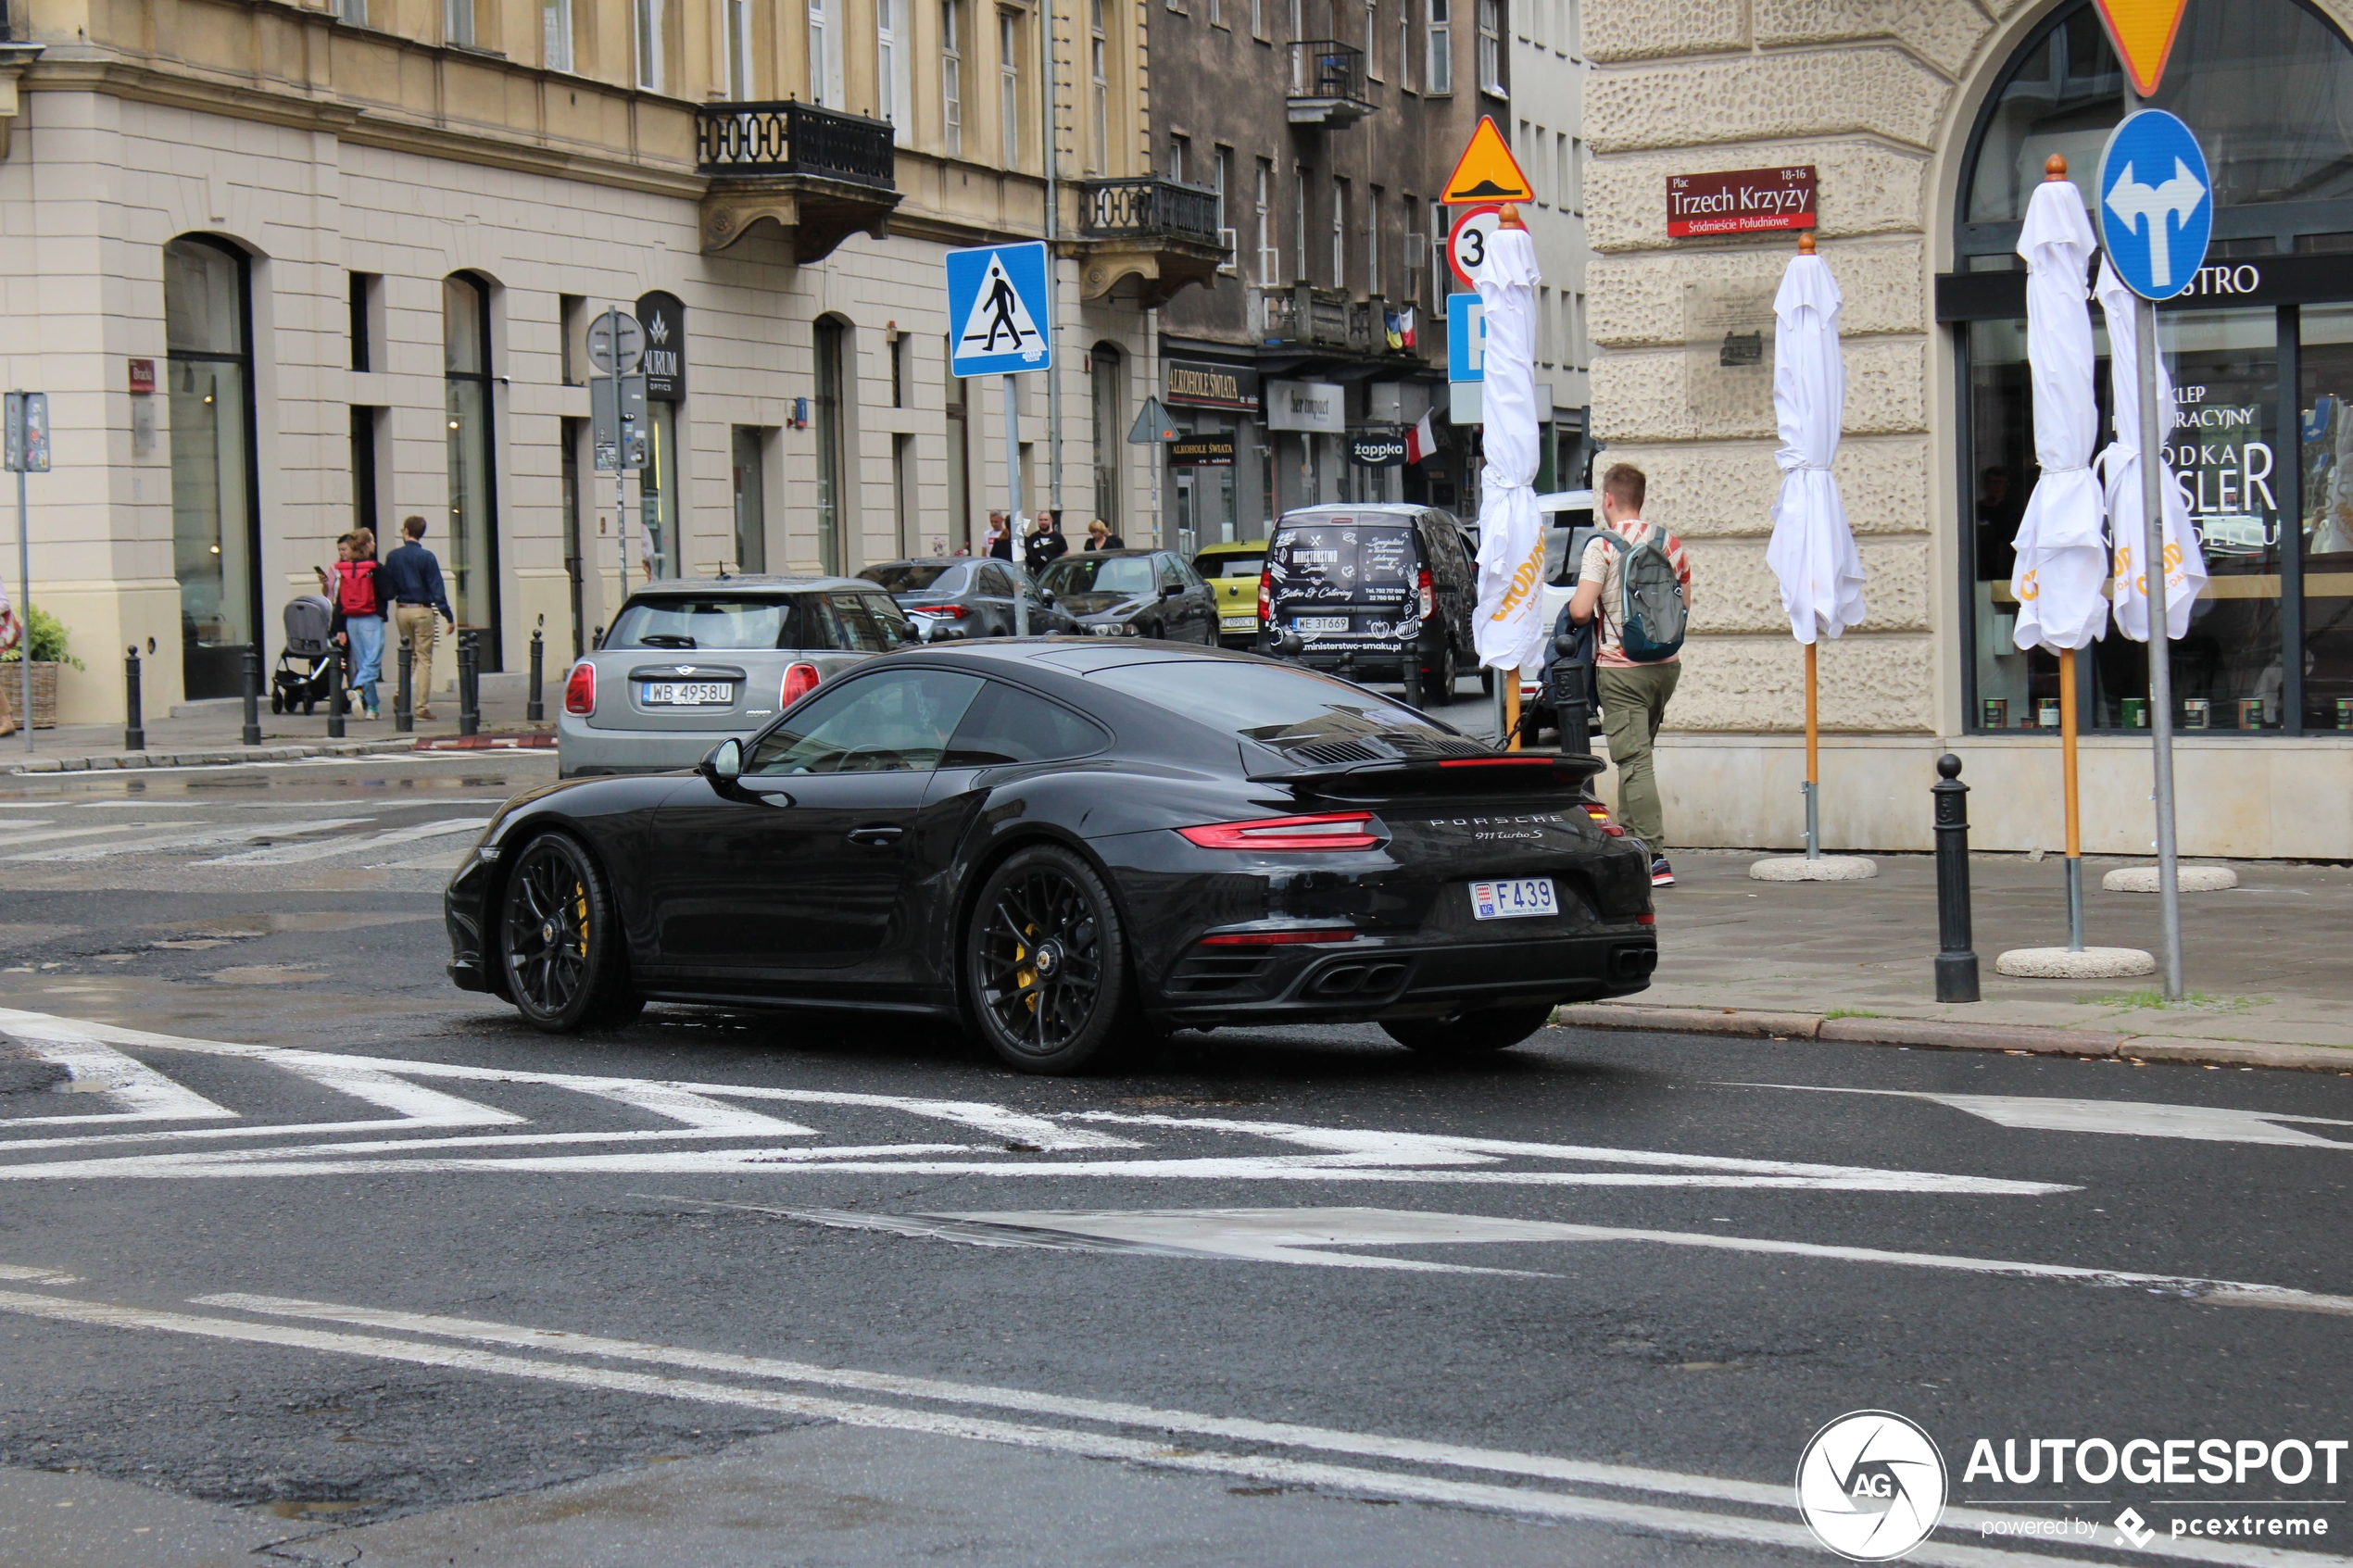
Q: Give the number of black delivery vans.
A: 1